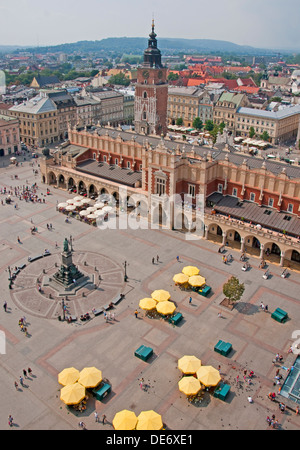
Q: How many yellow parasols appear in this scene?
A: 14